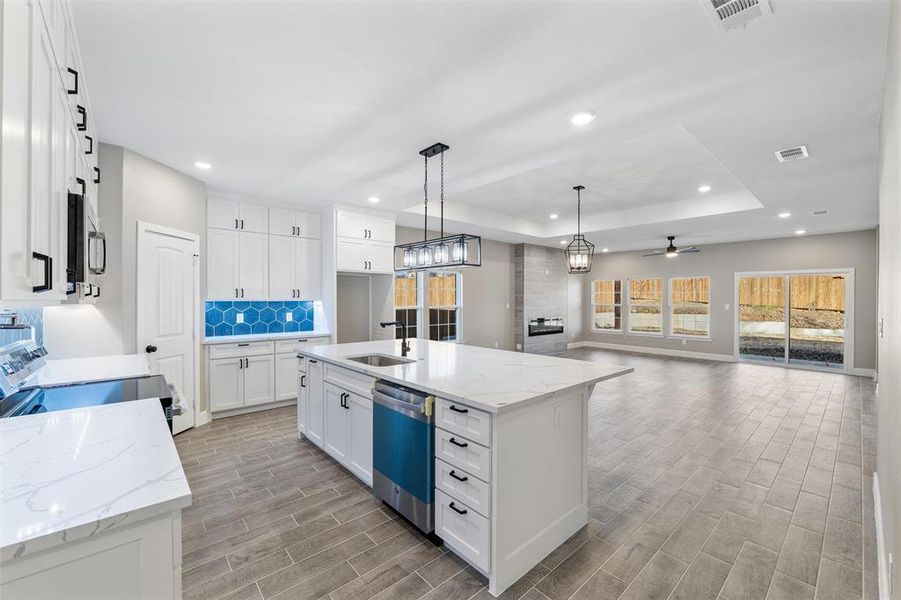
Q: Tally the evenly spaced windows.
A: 3